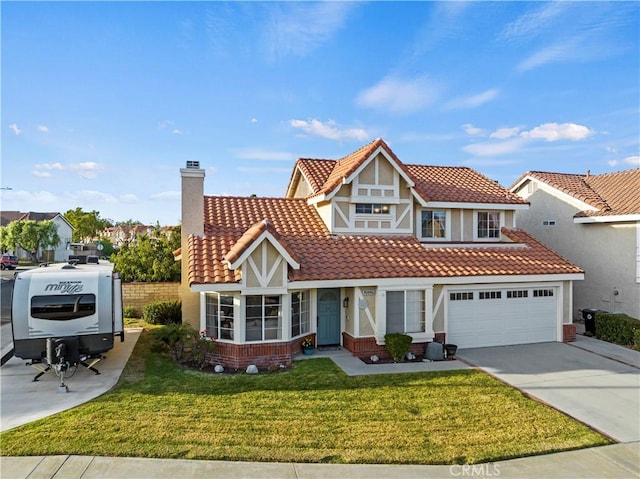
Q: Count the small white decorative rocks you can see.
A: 4